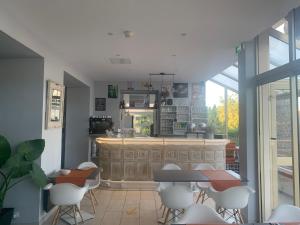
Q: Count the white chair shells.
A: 8